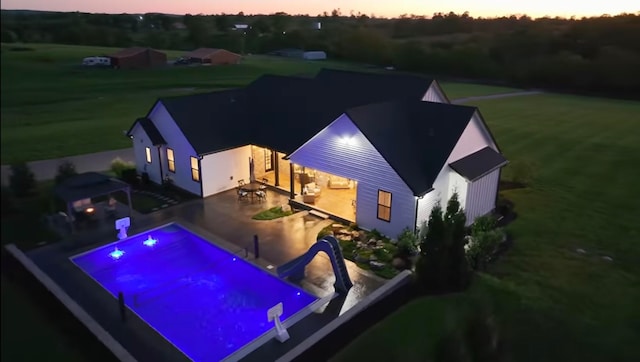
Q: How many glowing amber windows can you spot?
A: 4